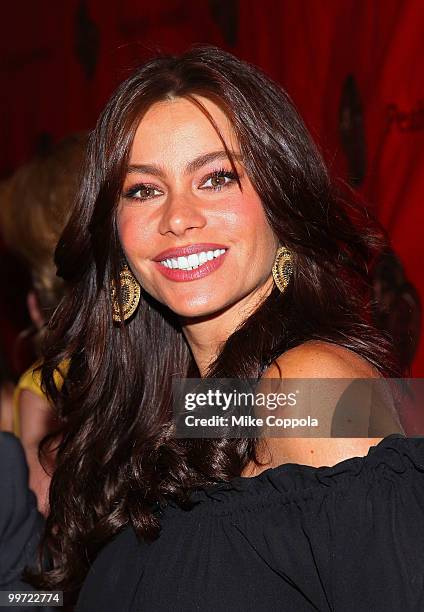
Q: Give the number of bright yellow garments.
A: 1